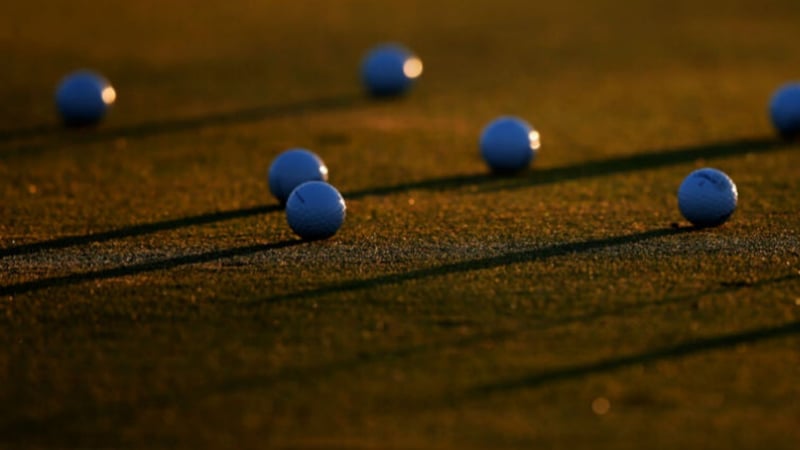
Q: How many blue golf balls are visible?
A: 7